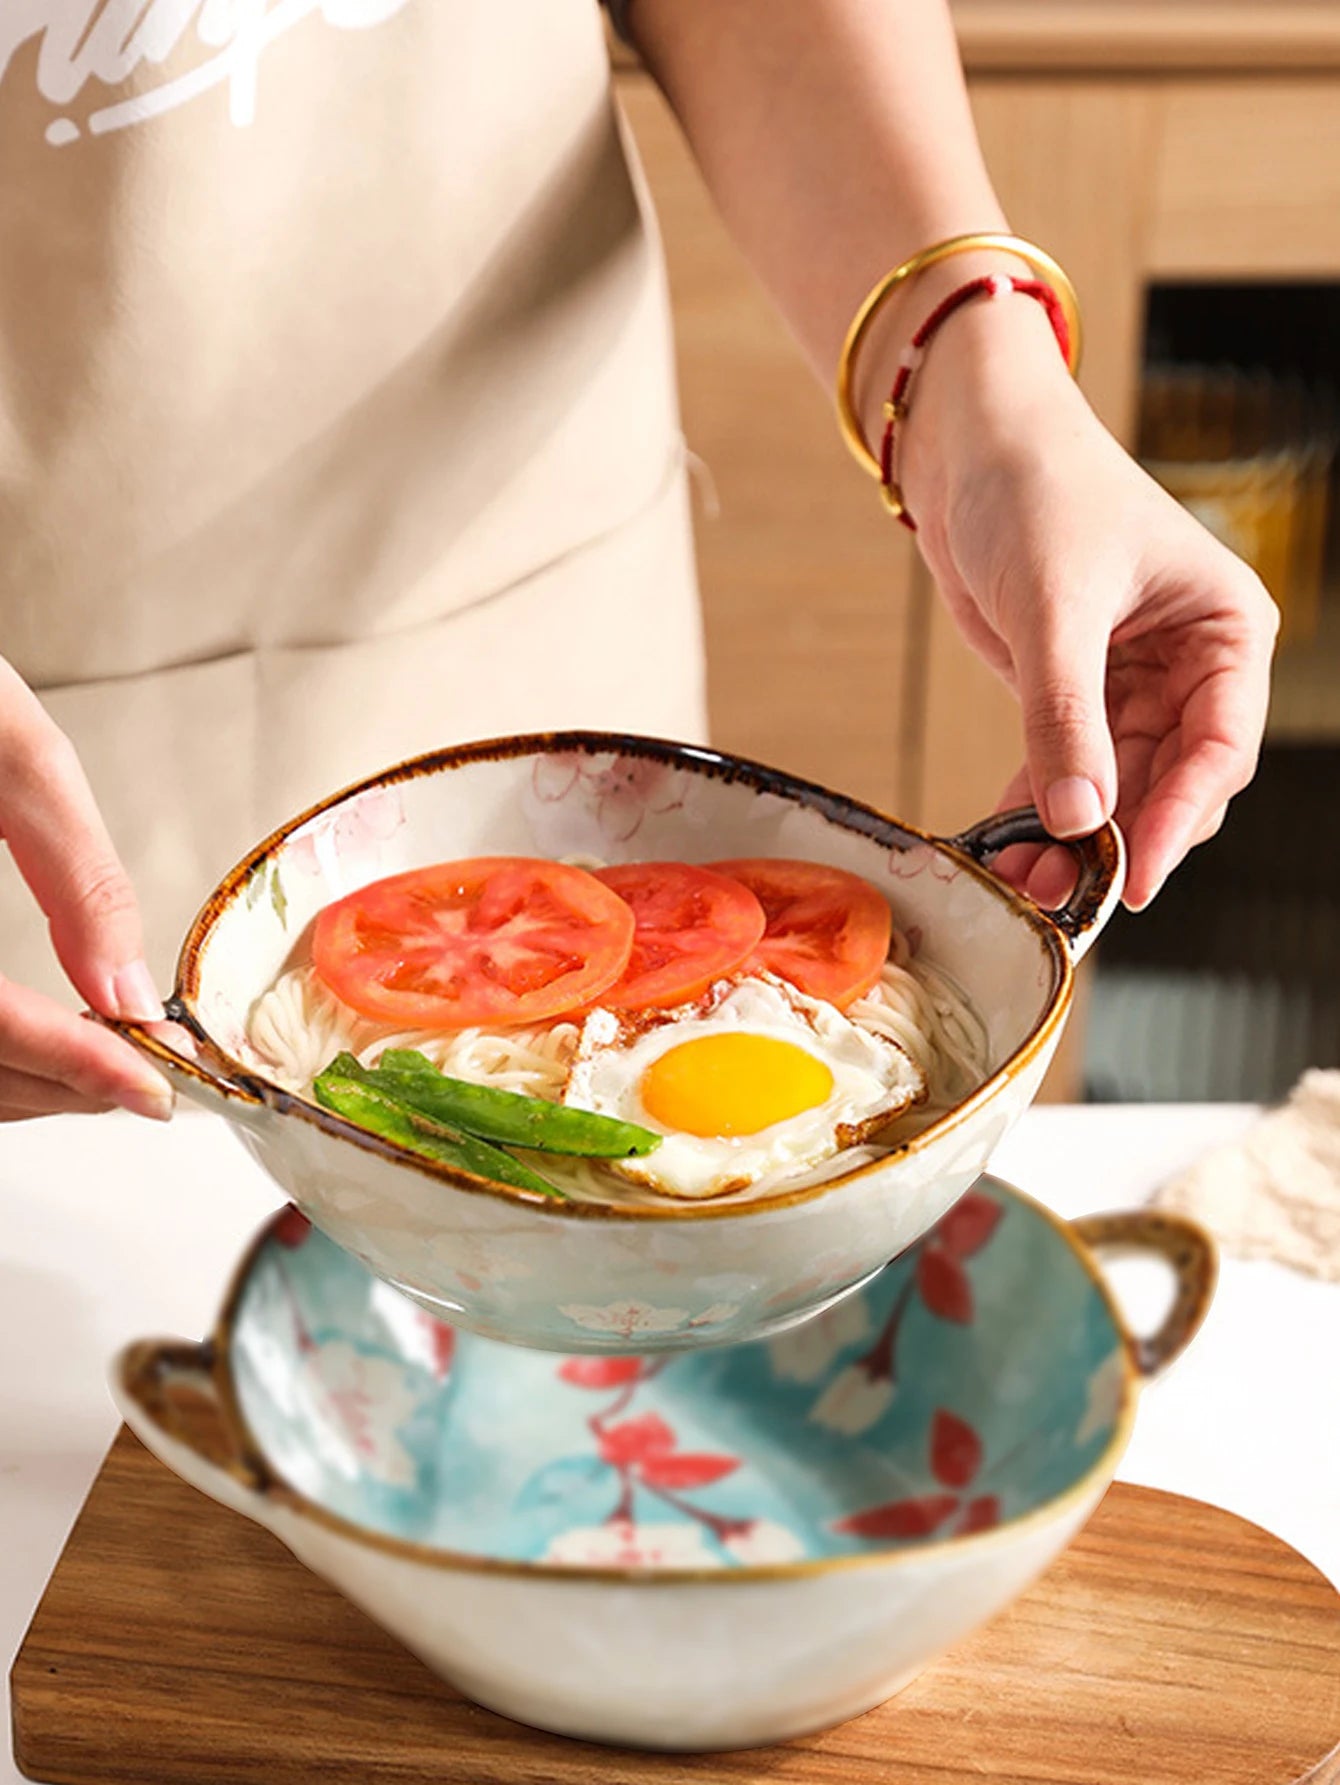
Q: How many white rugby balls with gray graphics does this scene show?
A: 0